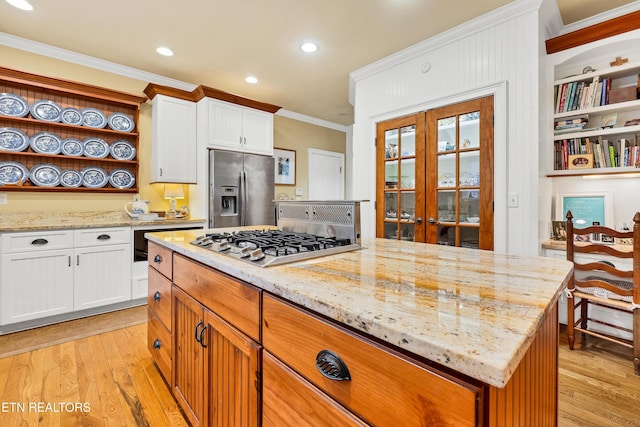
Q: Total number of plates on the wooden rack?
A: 15